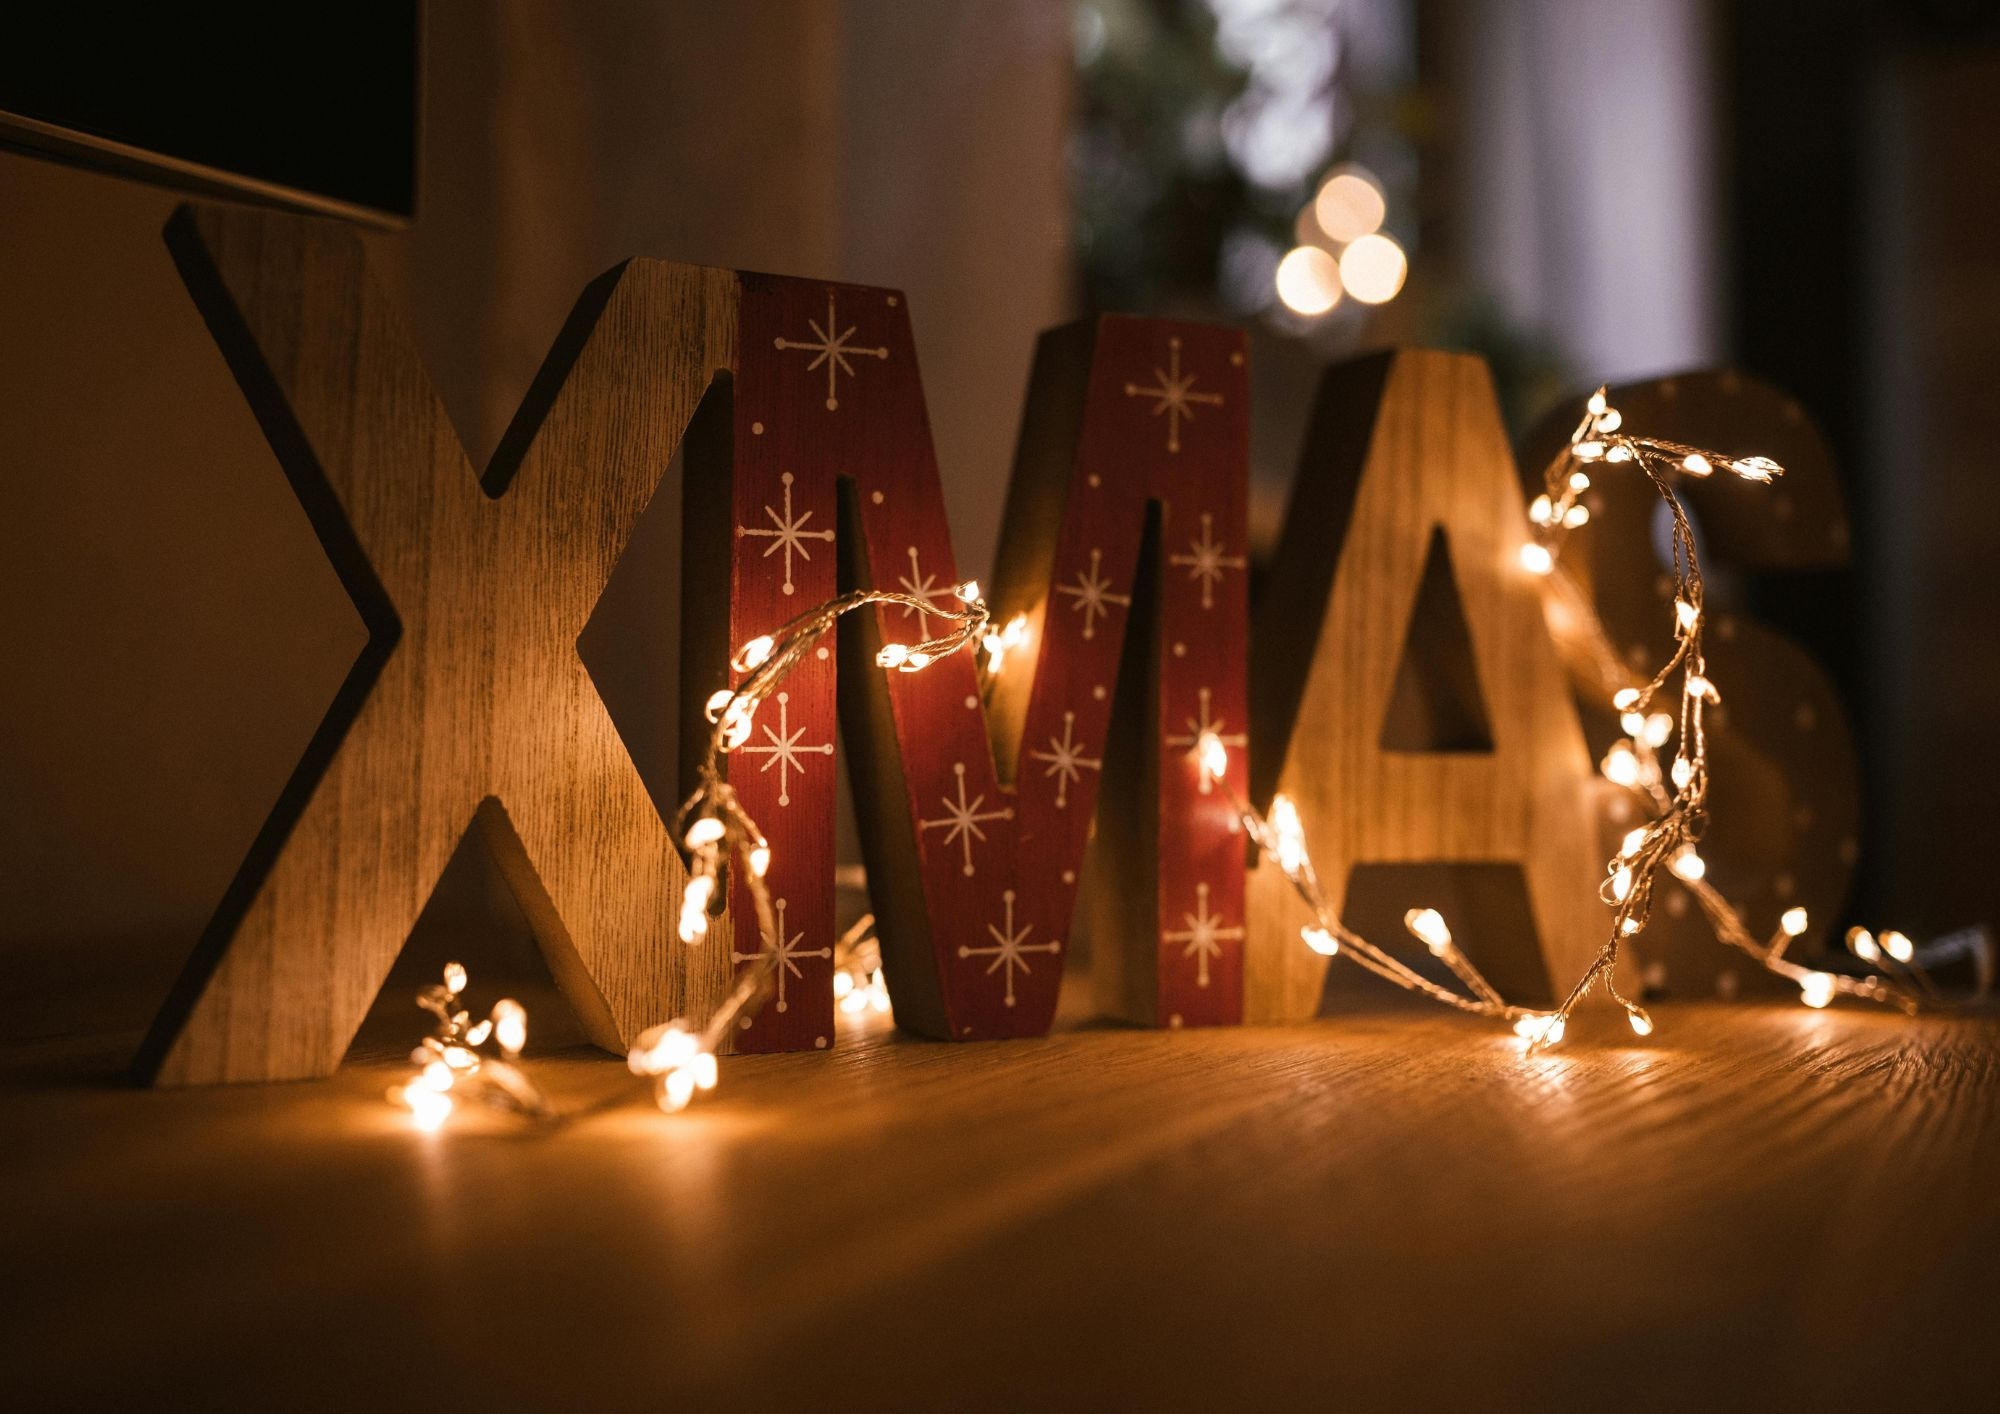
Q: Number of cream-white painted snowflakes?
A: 13